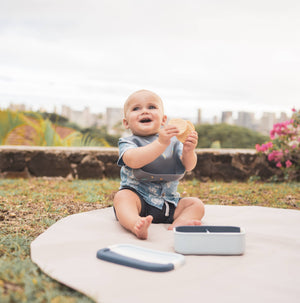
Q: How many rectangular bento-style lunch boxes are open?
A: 1